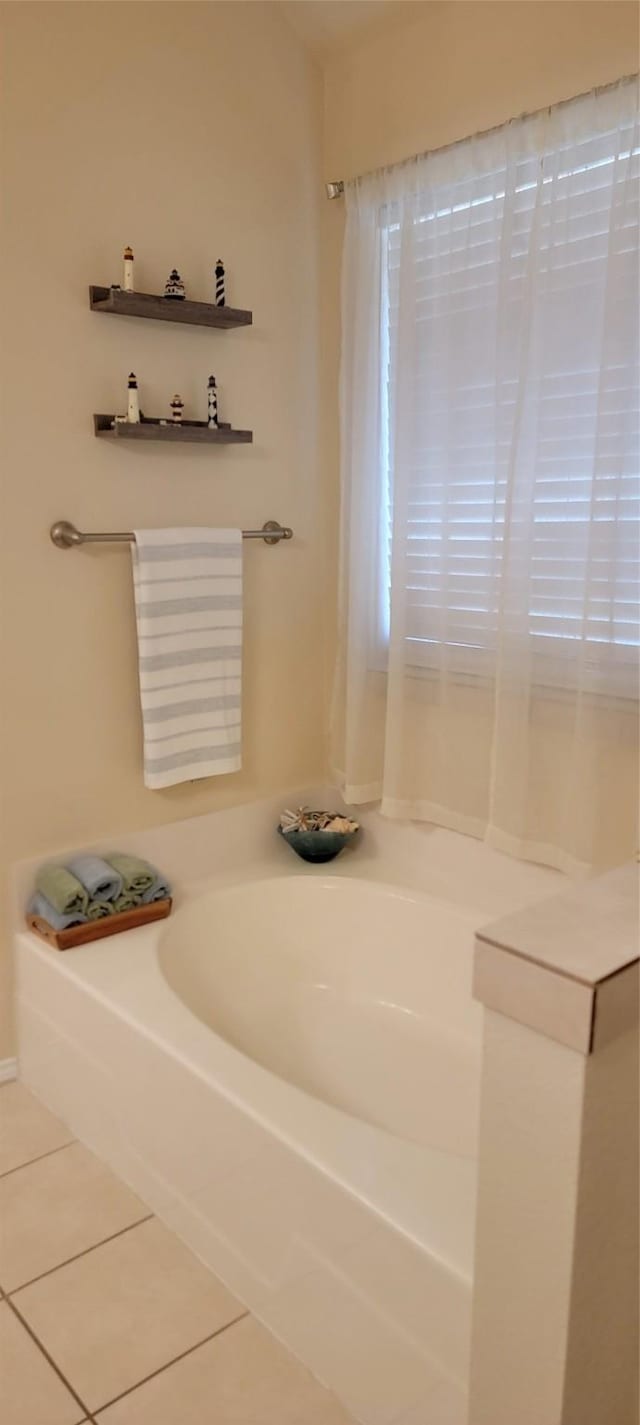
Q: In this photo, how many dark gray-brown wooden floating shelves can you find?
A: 2